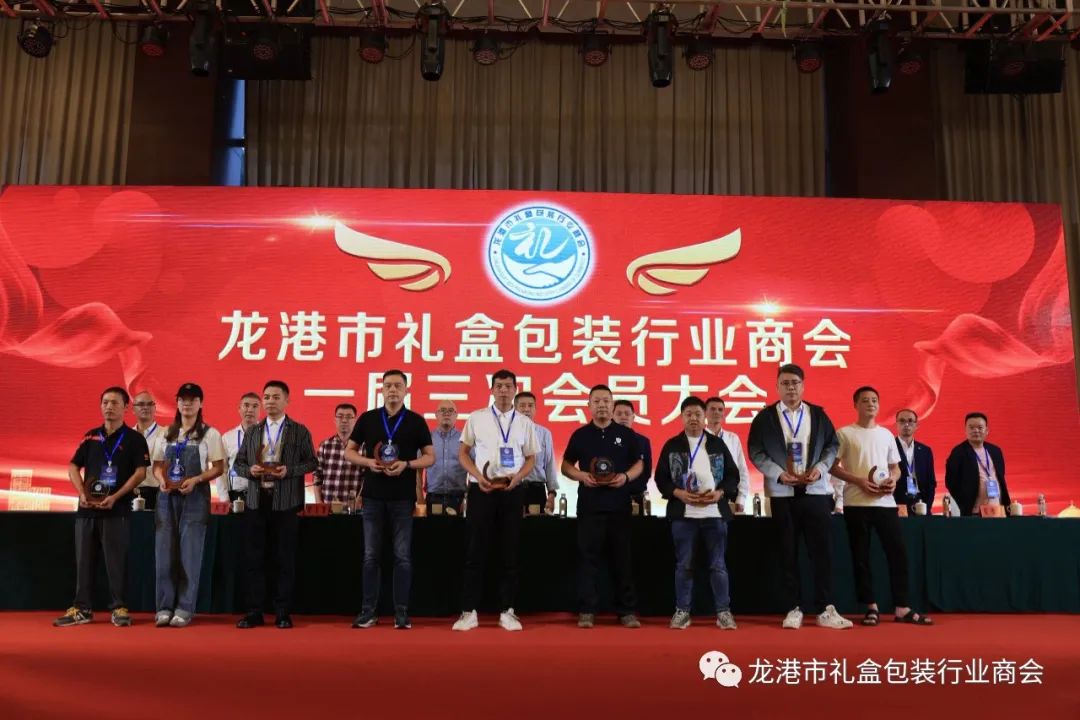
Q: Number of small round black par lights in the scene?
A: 10